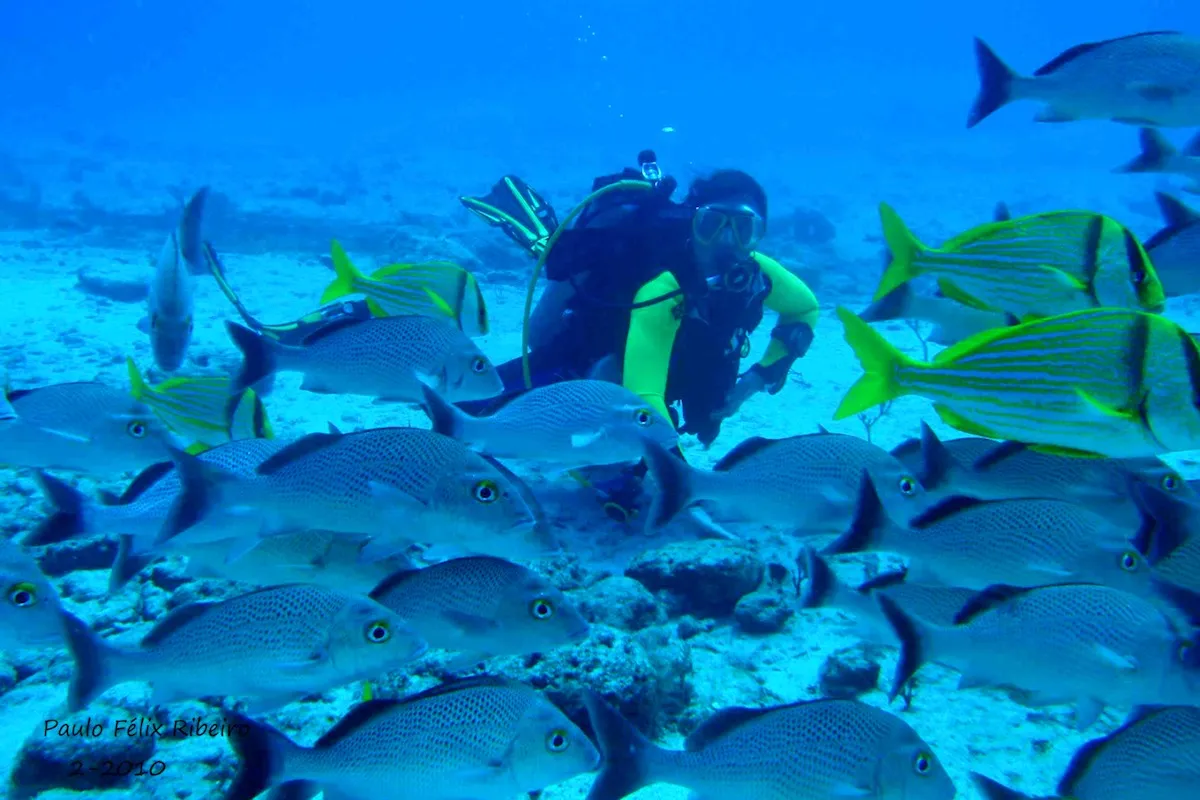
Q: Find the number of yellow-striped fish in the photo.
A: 4